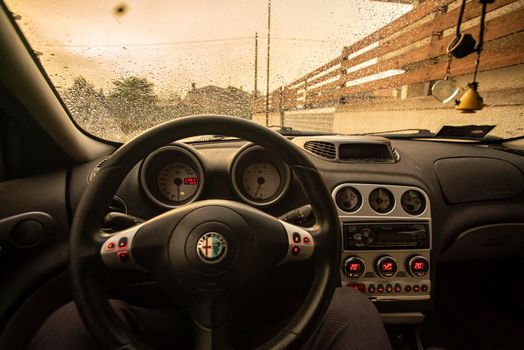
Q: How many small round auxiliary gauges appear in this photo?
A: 3